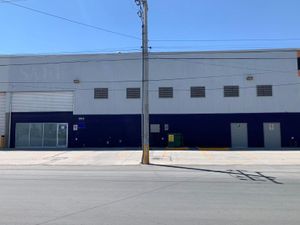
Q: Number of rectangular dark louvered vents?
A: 6